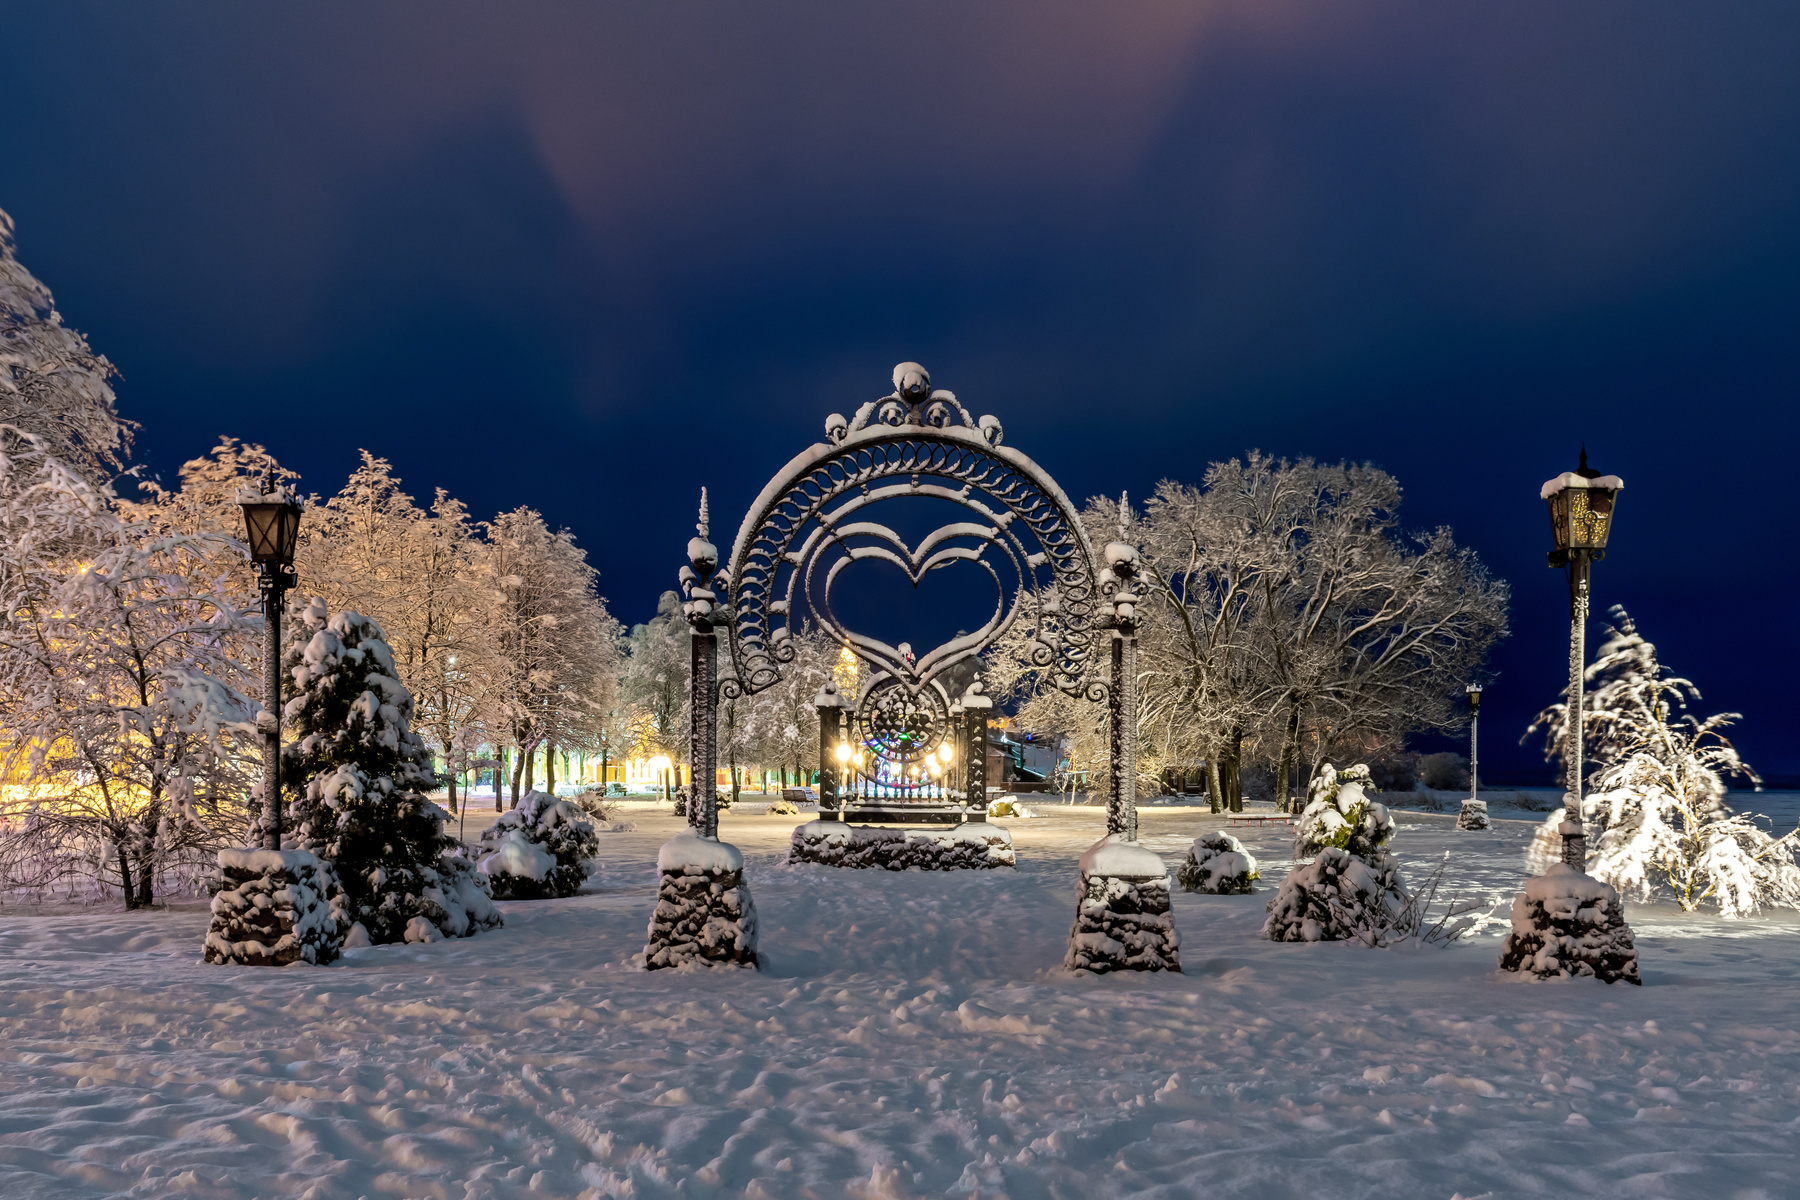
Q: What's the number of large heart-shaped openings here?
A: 1